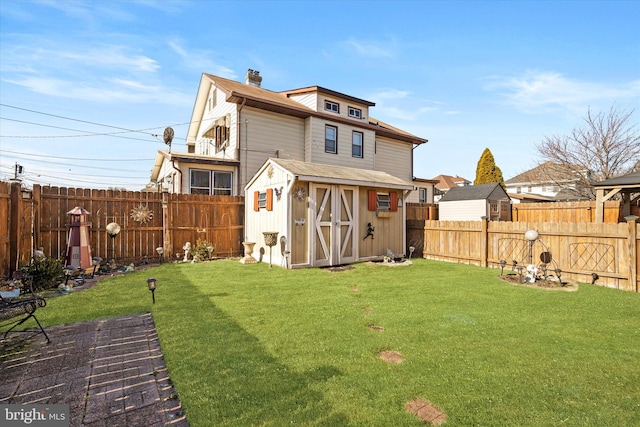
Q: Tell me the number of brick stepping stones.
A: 5